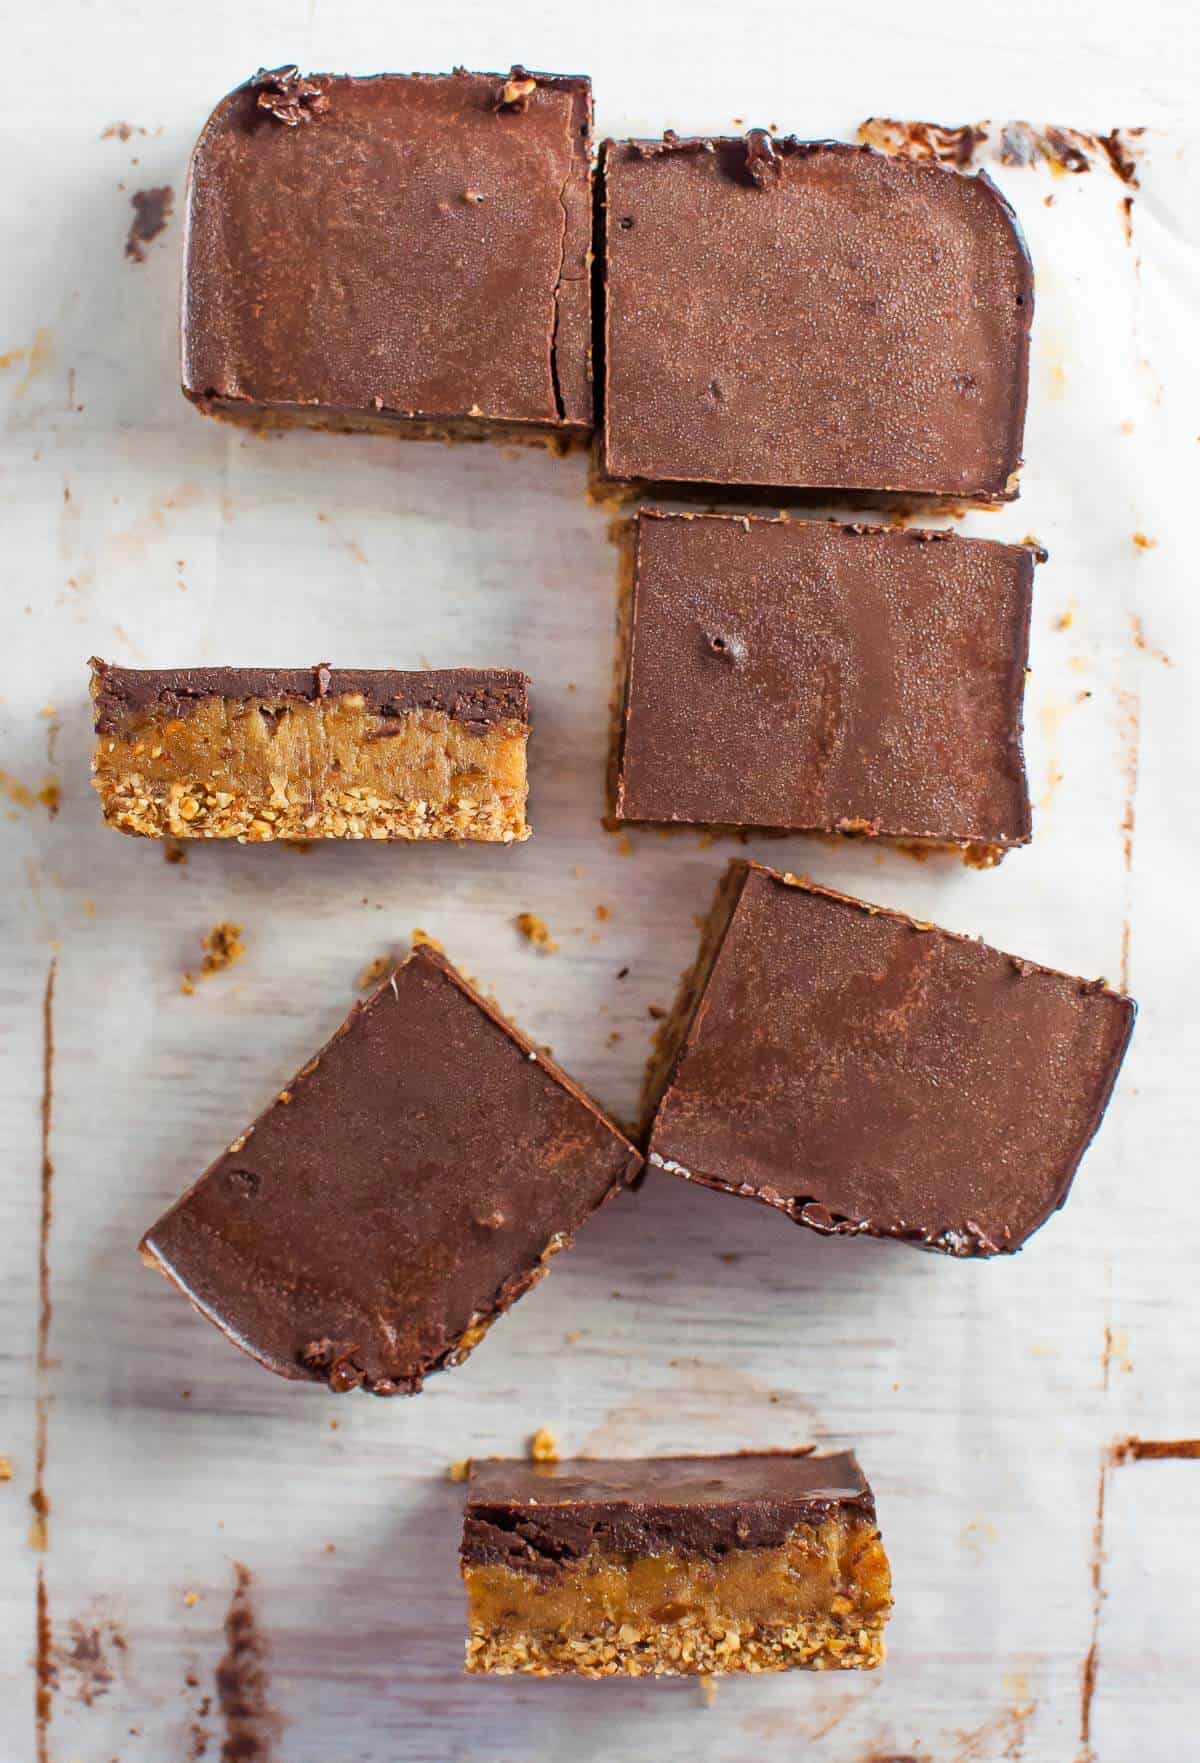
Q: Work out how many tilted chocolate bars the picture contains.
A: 2